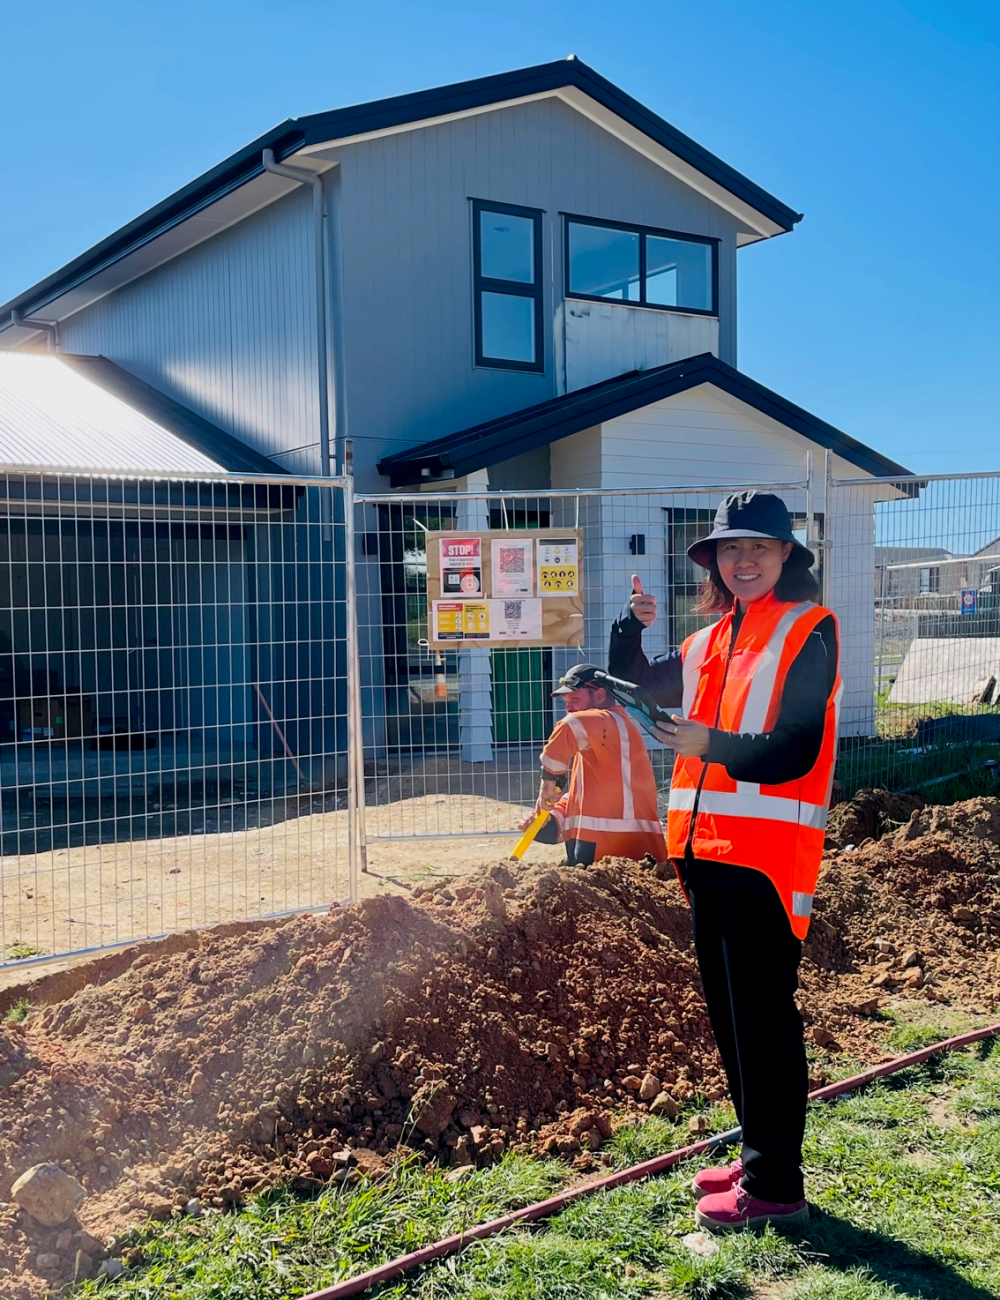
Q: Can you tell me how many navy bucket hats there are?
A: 1